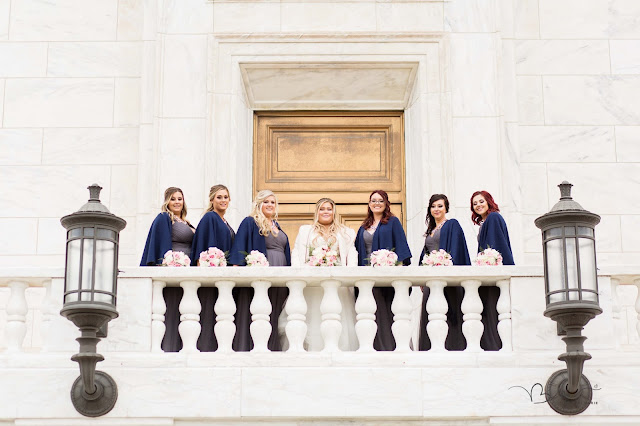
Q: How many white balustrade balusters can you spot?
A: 15